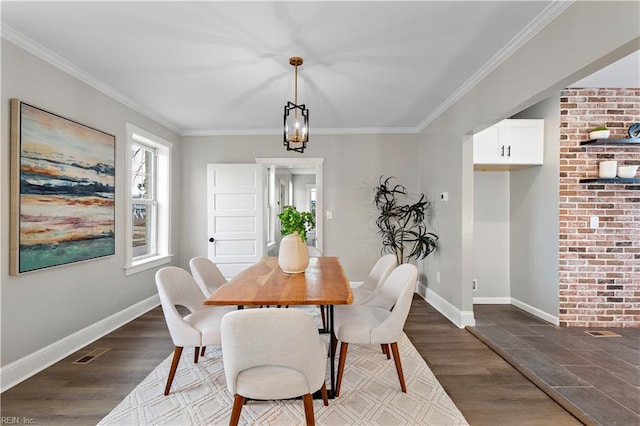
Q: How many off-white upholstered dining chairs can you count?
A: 6